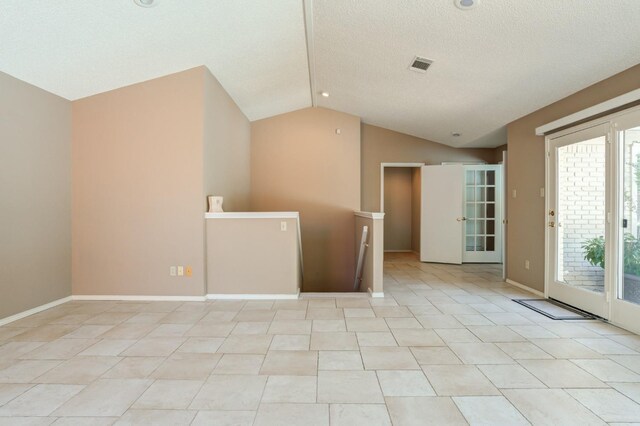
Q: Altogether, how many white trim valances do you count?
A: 1